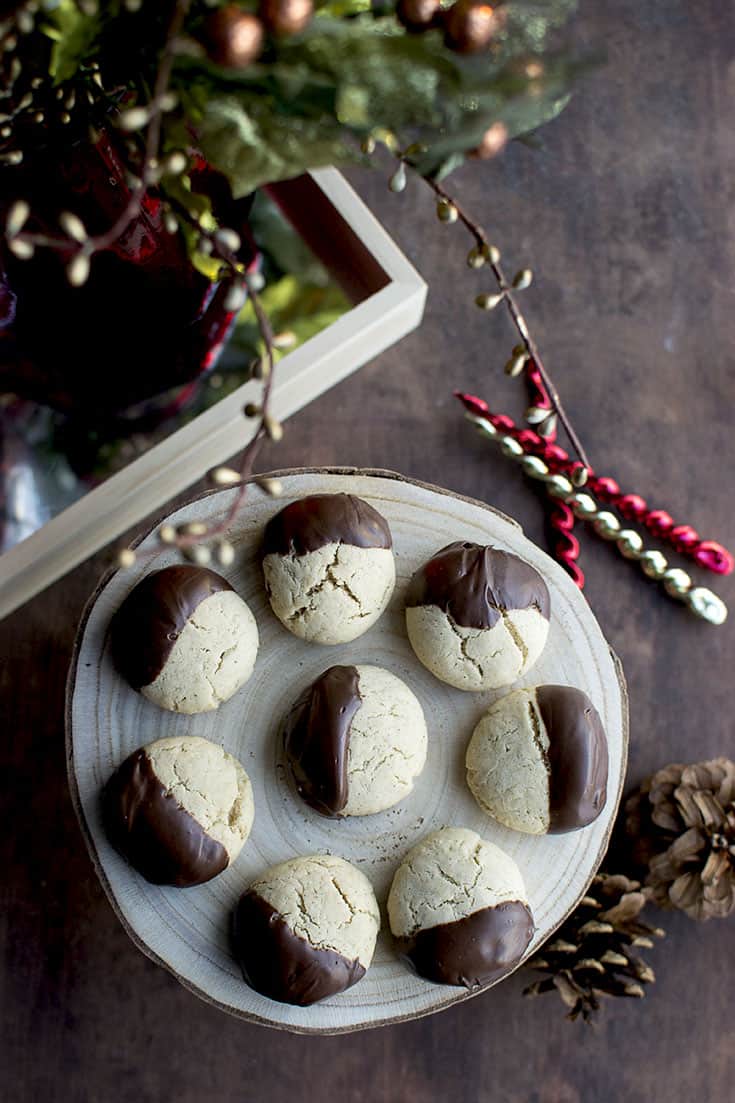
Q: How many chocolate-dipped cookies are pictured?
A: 8